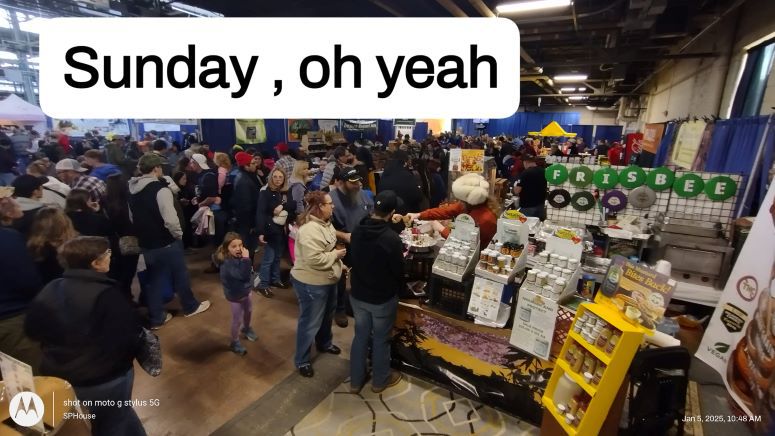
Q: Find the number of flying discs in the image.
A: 11